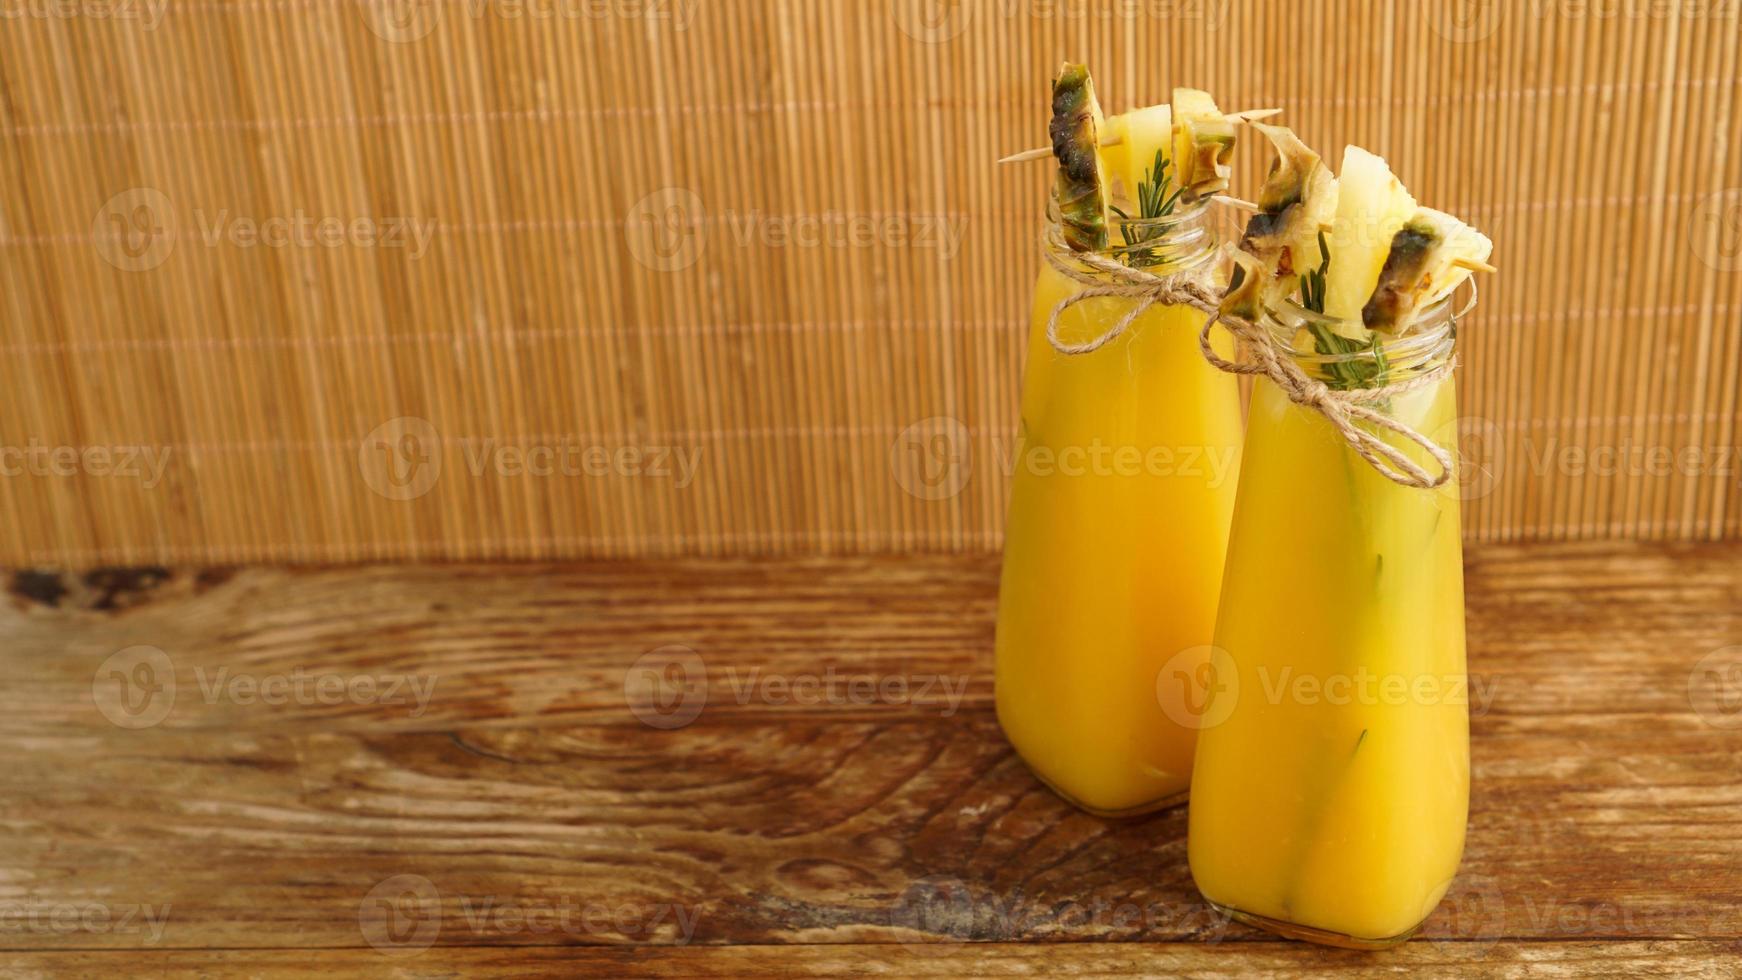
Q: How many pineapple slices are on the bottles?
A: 6